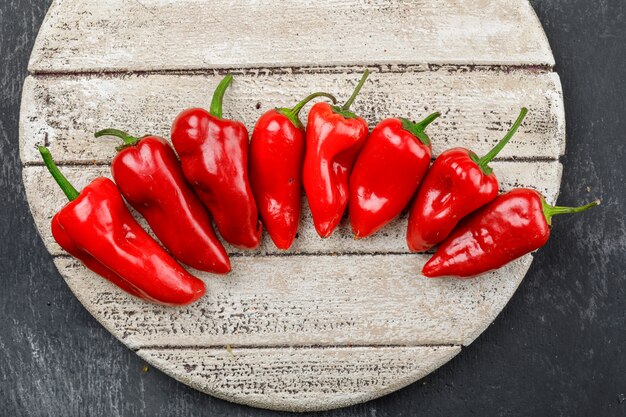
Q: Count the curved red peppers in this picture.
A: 8